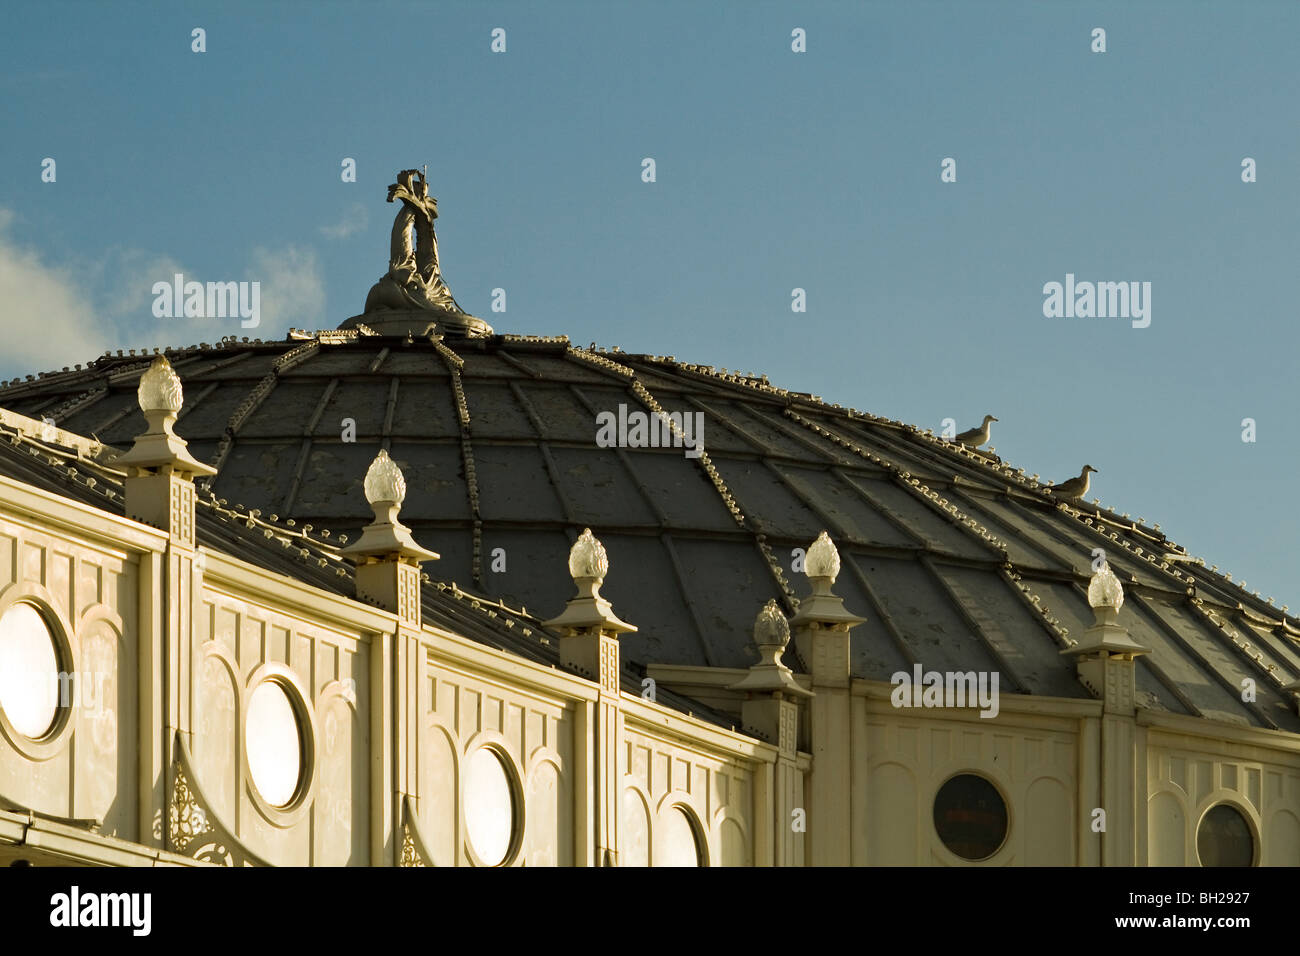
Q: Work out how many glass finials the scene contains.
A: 6